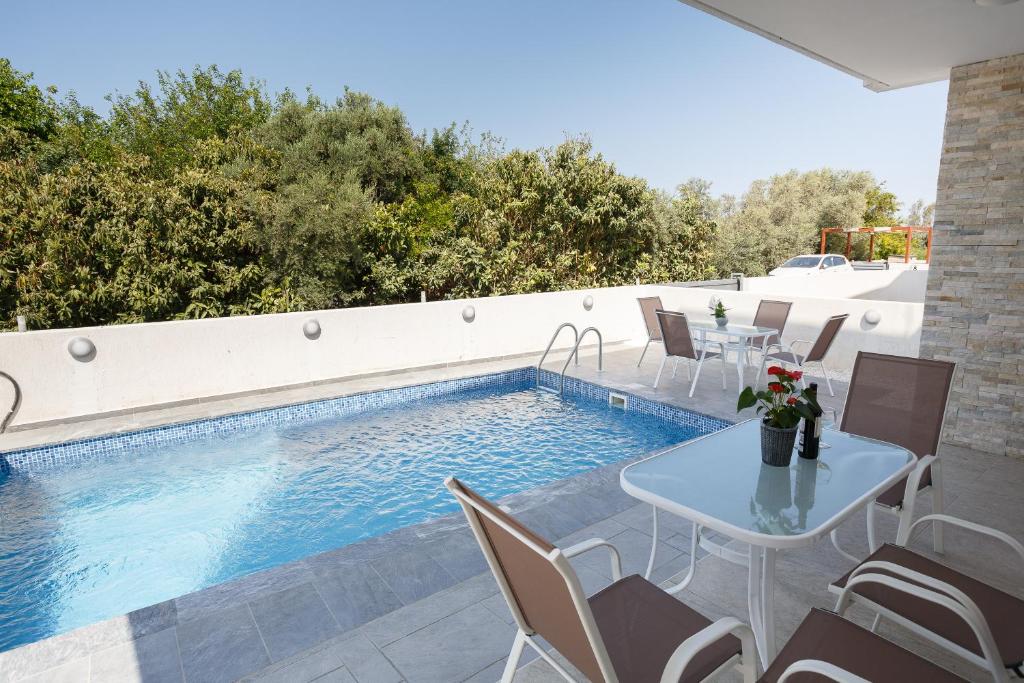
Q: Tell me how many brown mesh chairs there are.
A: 8